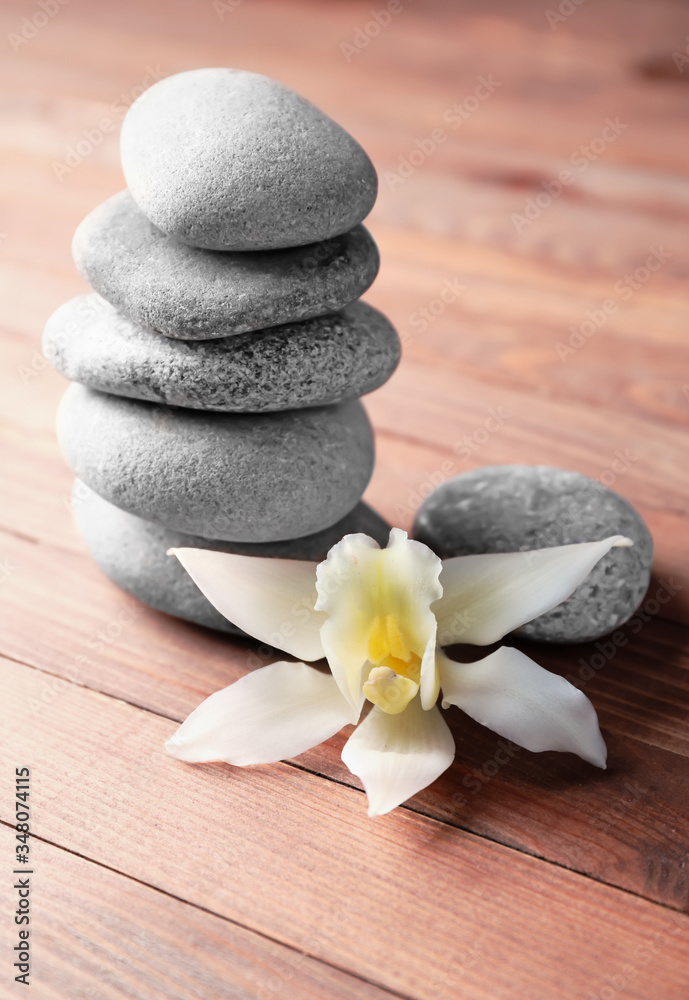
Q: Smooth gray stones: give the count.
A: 6